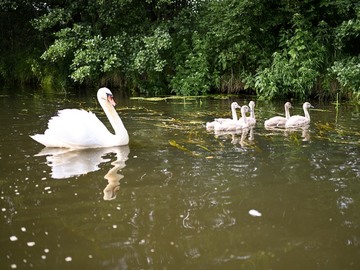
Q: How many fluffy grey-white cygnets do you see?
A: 5